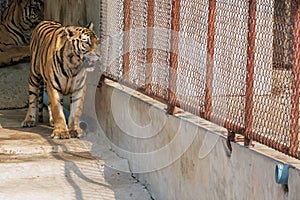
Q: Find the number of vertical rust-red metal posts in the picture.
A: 6